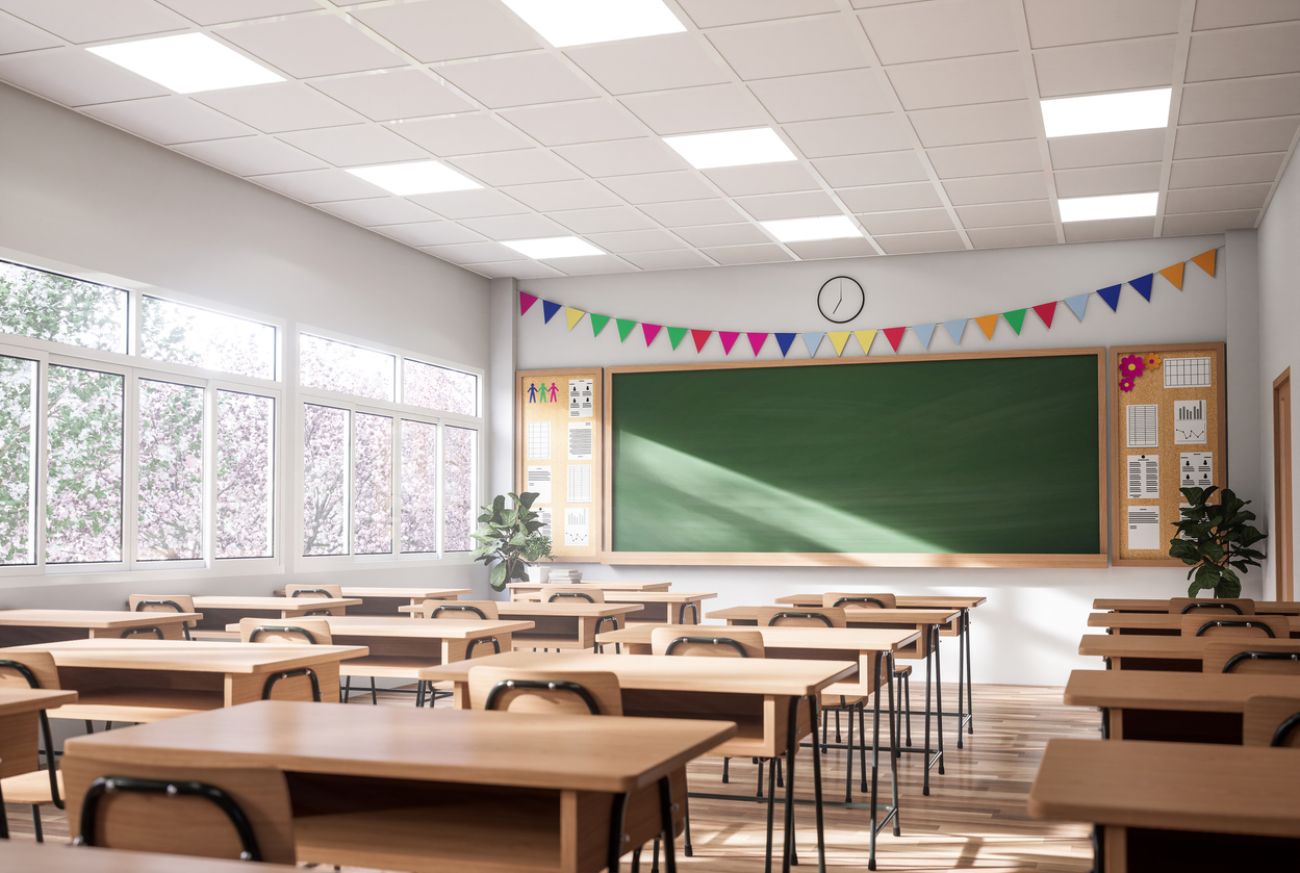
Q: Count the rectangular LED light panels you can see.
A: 8